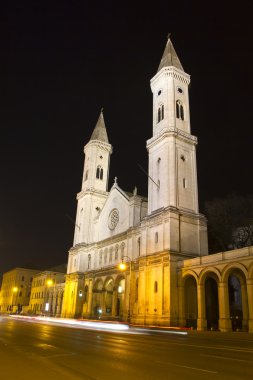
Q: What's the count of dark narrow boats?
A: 0